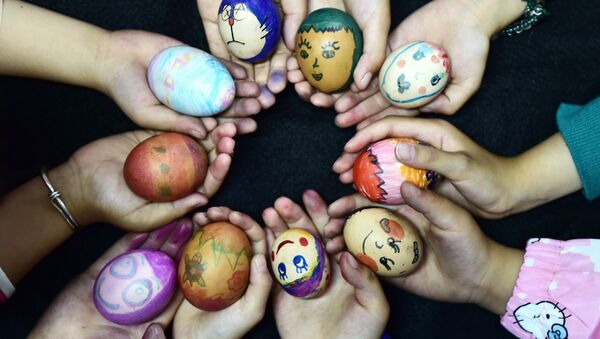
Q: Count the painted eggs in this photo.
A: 10